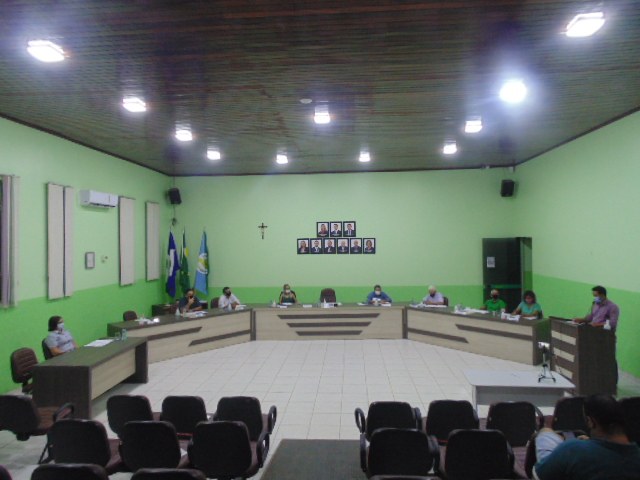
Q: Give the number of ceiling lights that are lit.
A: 11